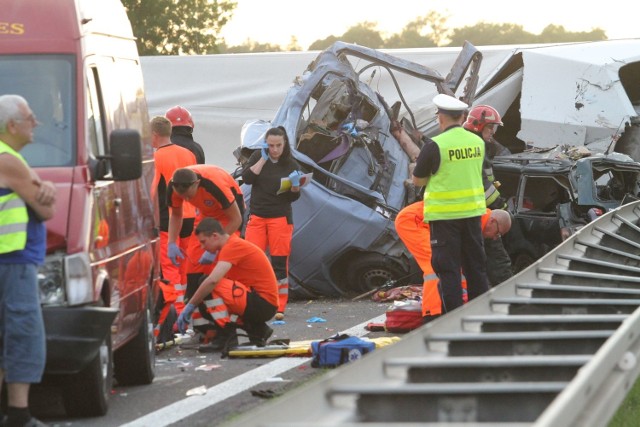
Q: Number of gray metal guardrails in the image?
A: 1